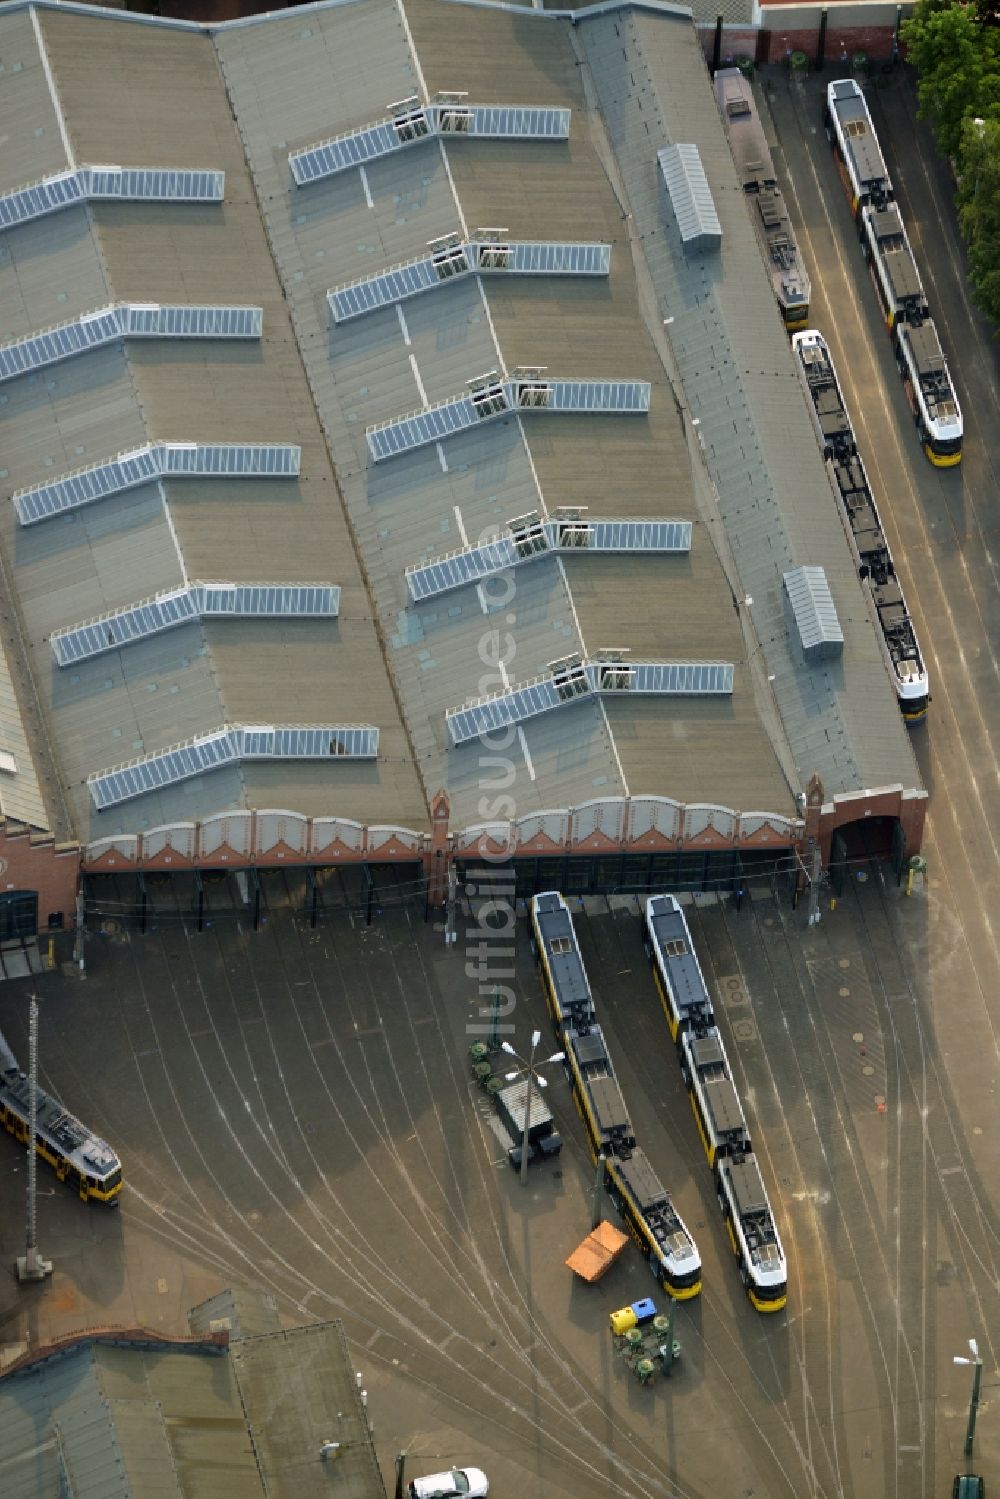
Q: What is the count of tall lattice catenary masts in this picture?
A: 1